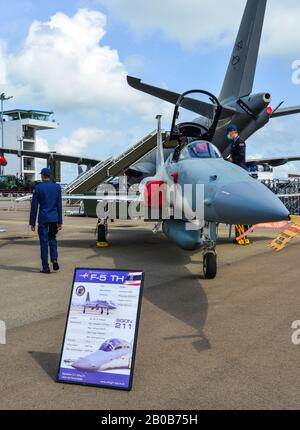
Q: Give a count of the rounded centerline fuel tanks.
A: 1